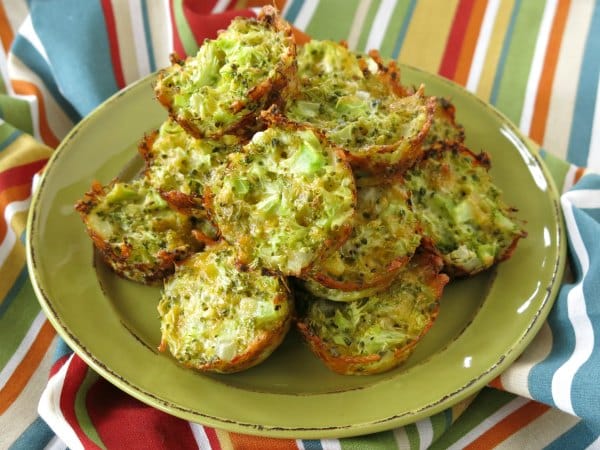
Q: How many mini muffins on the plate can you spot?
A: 11